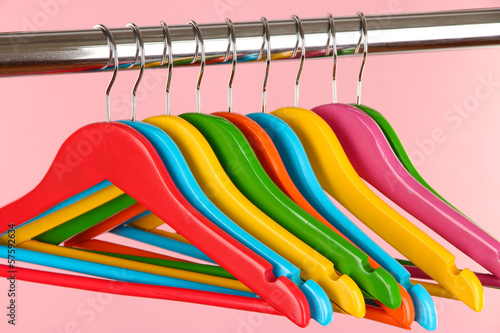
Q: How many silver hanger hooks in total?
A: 9